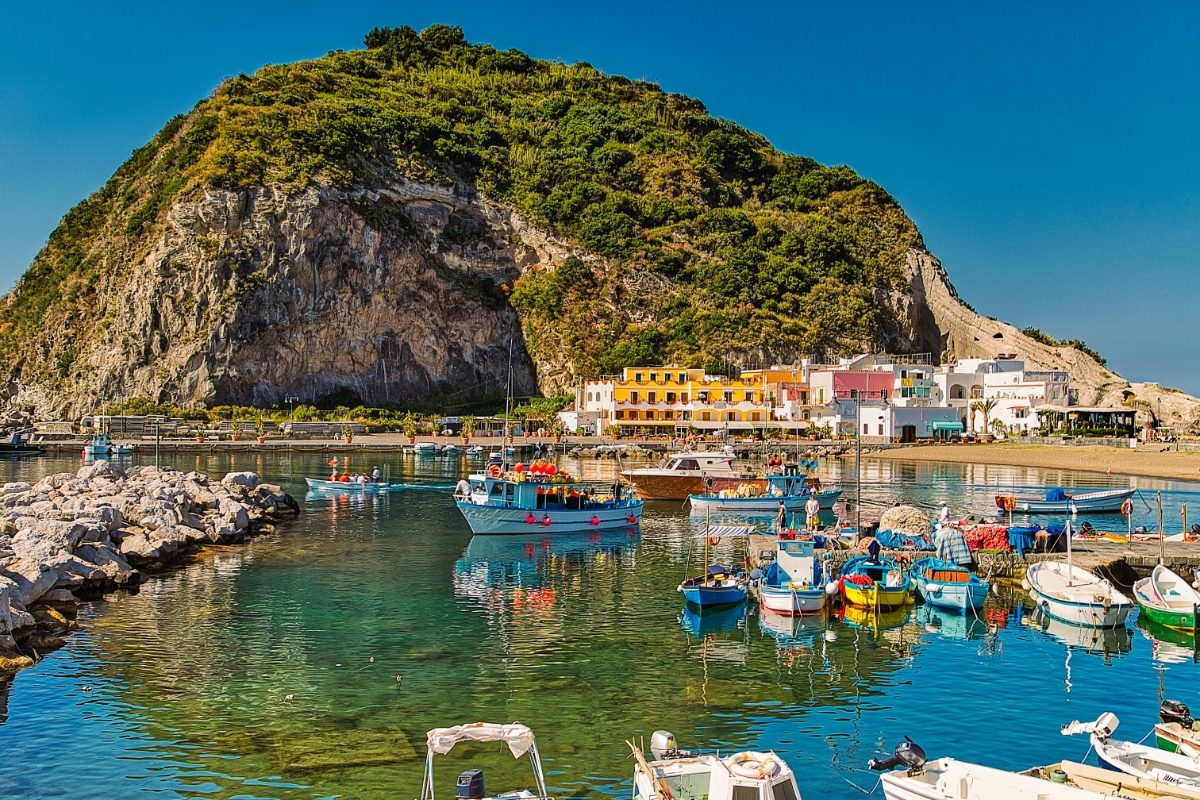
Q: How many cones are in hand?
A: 0